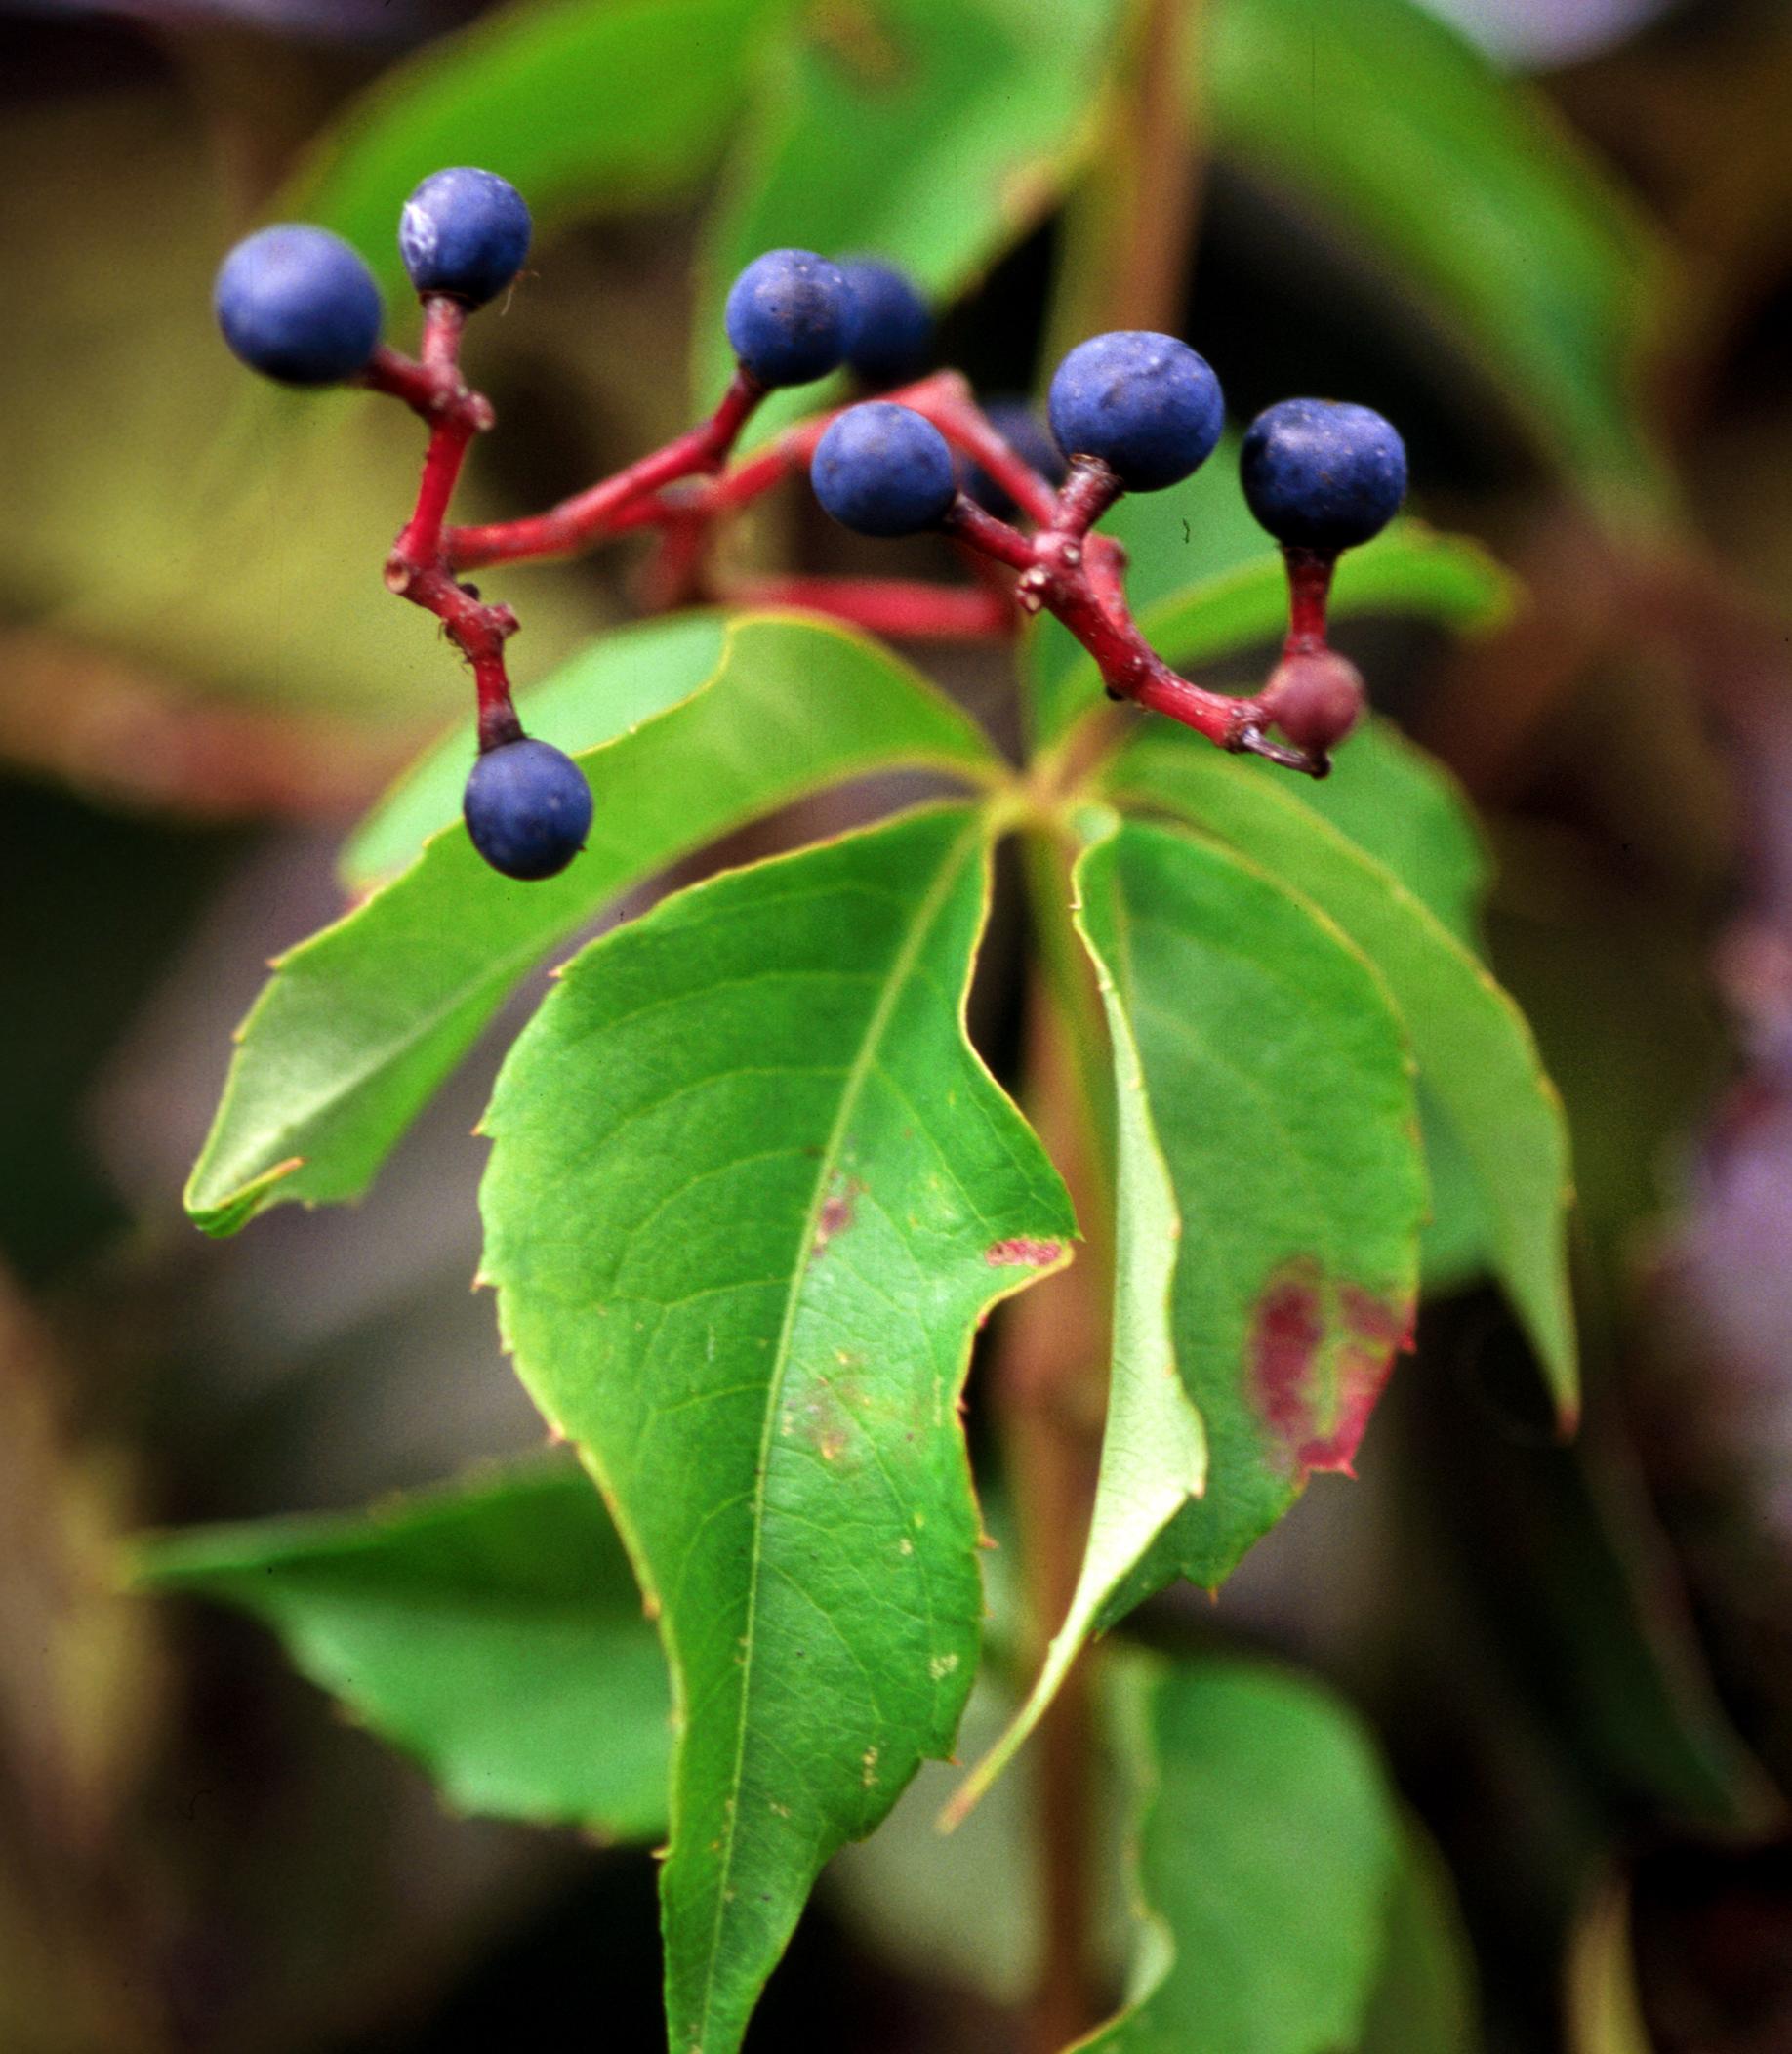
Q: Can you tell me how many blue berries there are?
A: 9